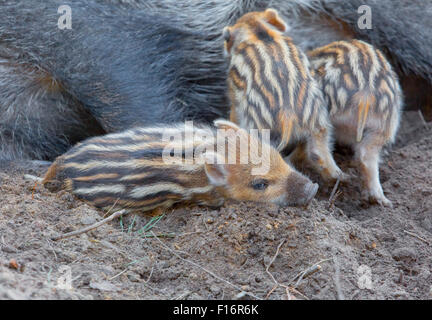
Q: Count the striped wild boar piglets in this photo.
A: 3